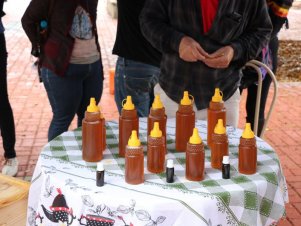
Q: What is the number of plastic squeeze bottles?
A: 11